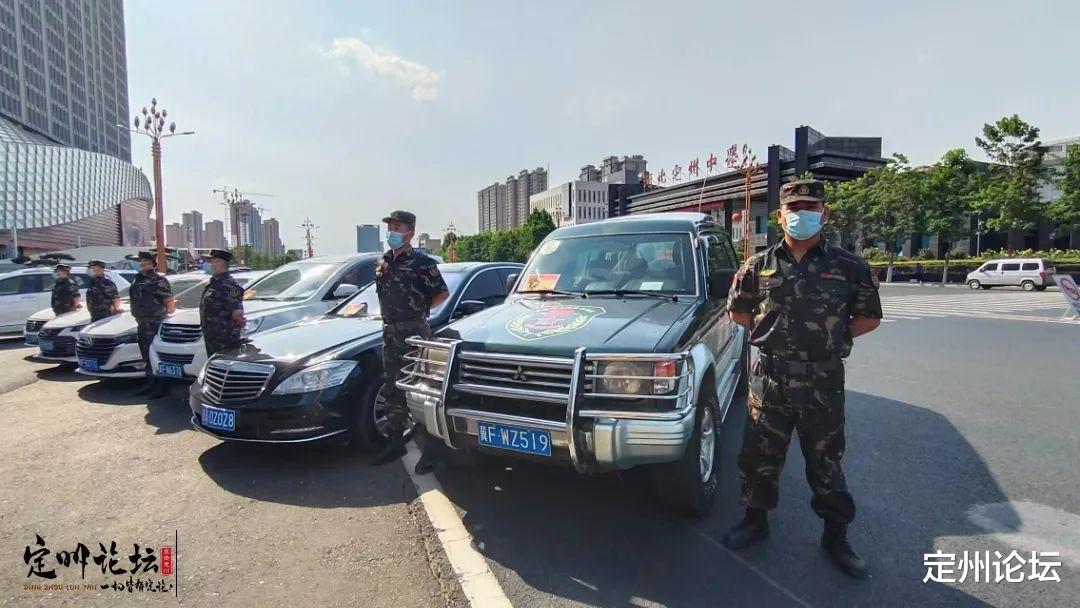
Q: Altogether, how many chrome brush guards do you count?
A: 1